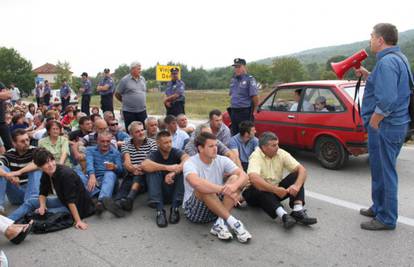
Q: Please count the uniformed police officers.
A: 7